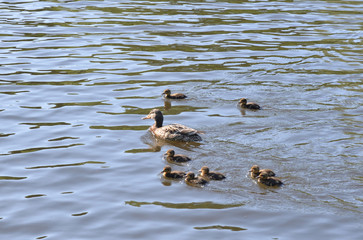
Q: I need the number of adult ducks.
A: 1